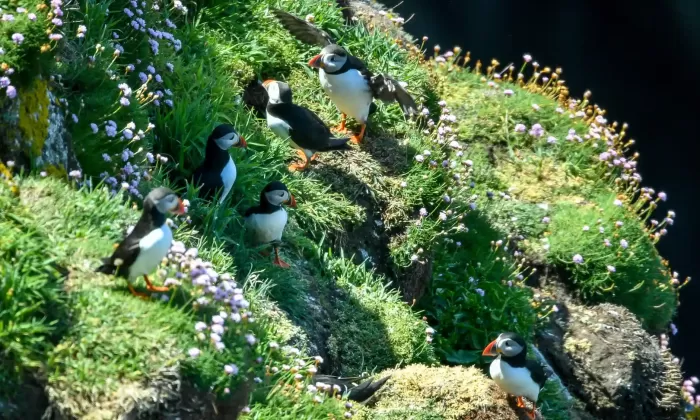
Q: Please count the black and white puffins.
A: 6